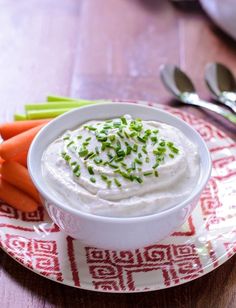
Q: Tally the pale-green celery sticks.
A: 4